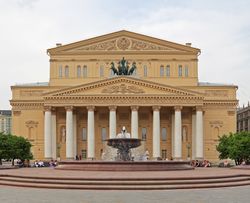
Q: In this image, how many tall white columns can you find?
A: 8